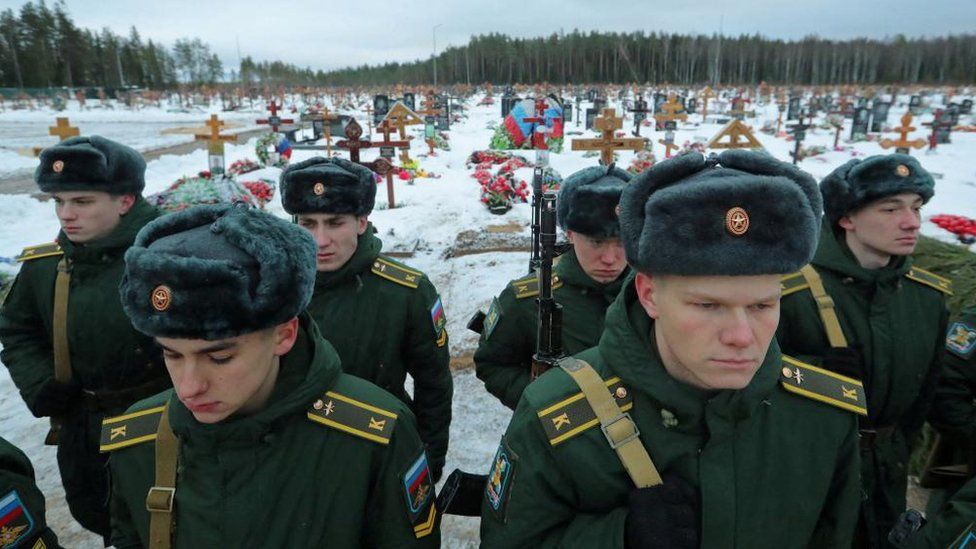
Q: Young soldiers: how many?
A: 6